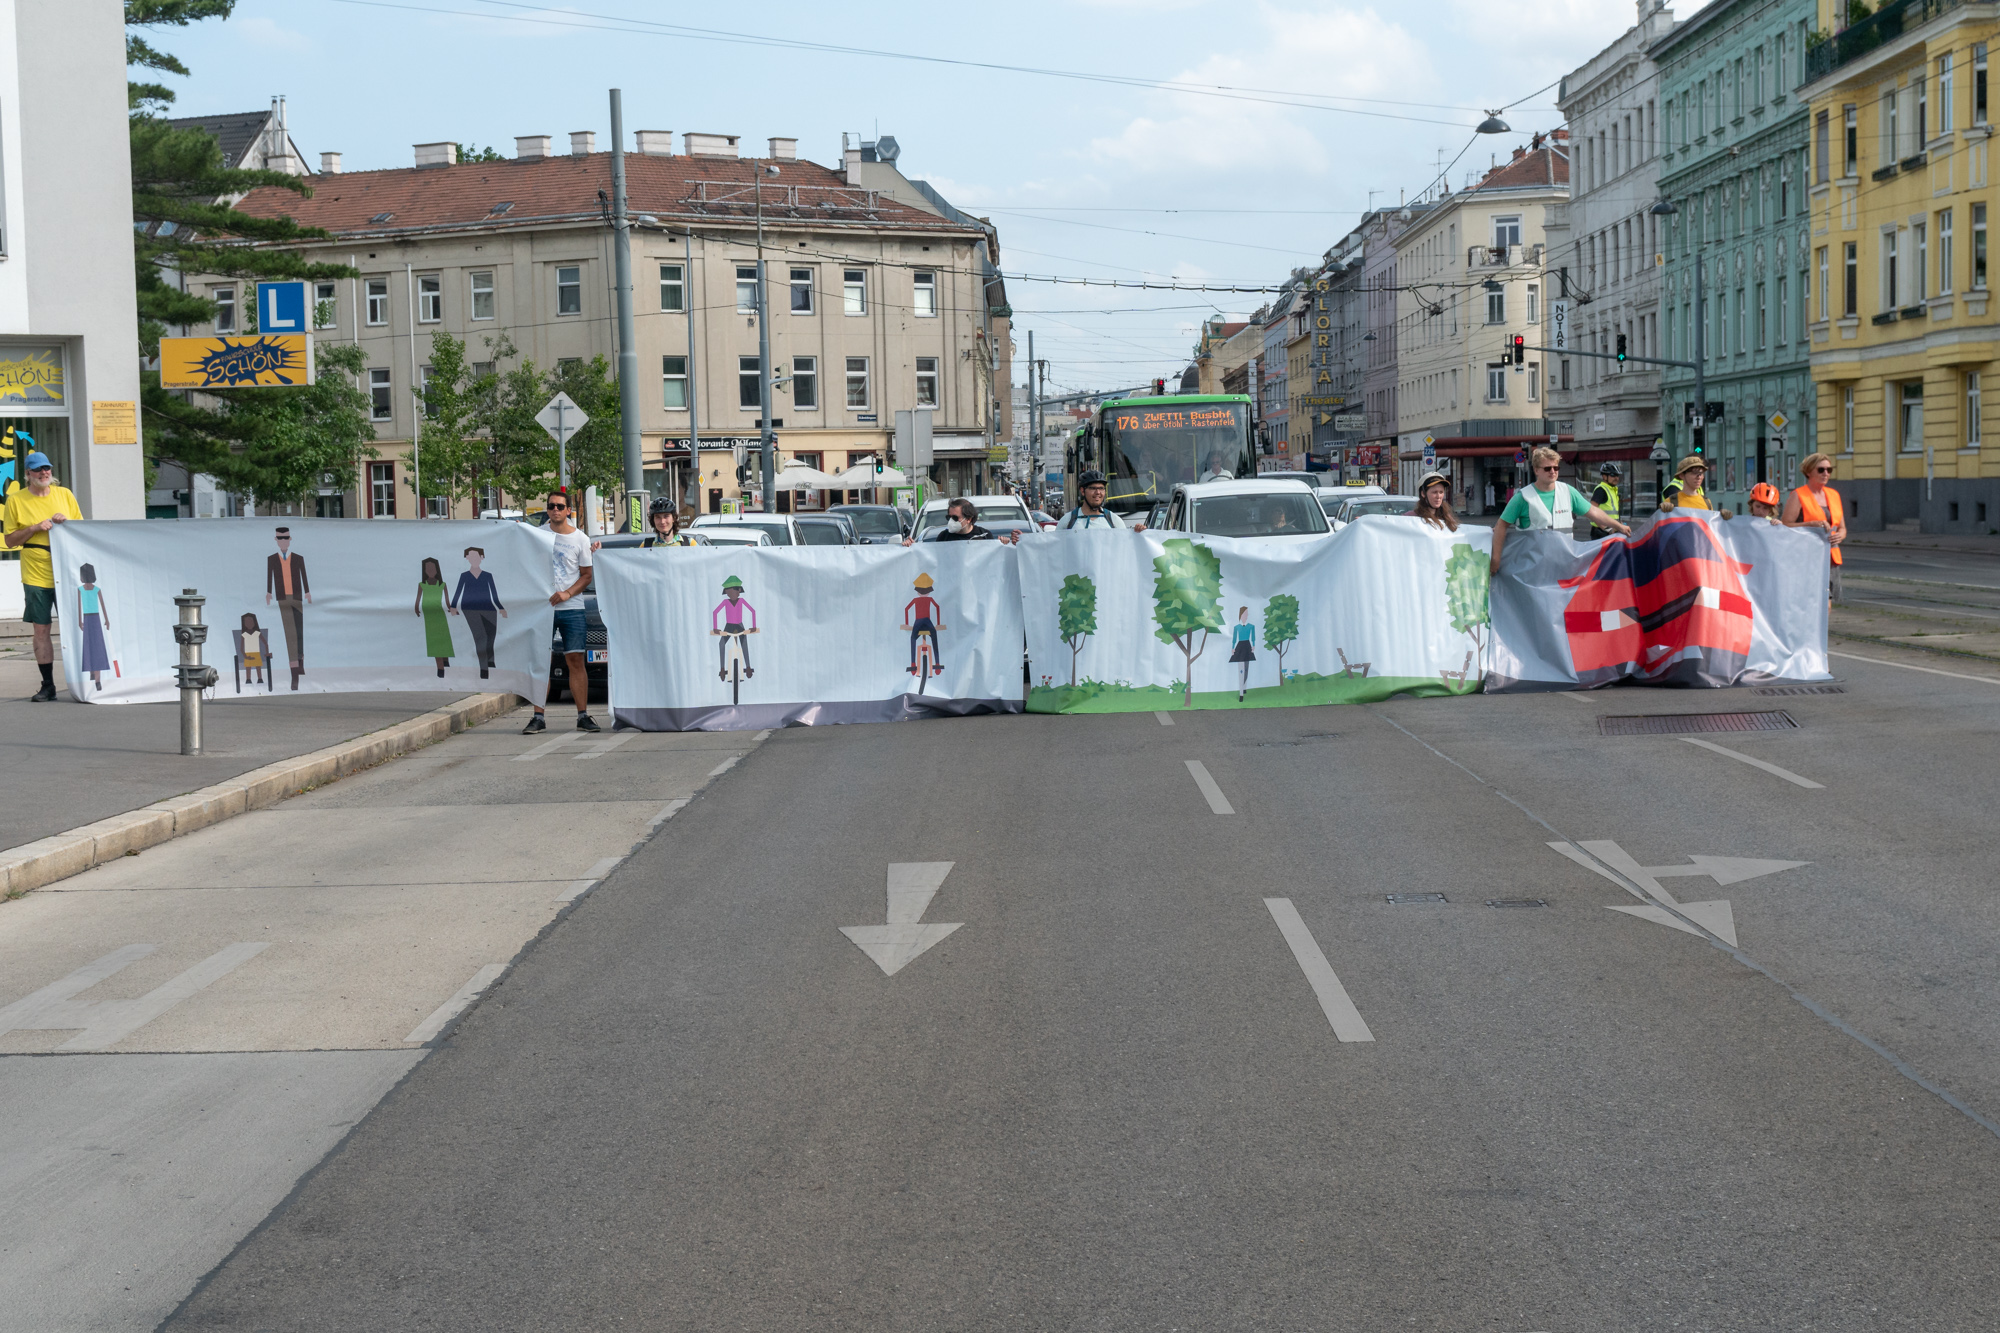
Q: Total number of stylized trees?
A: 4